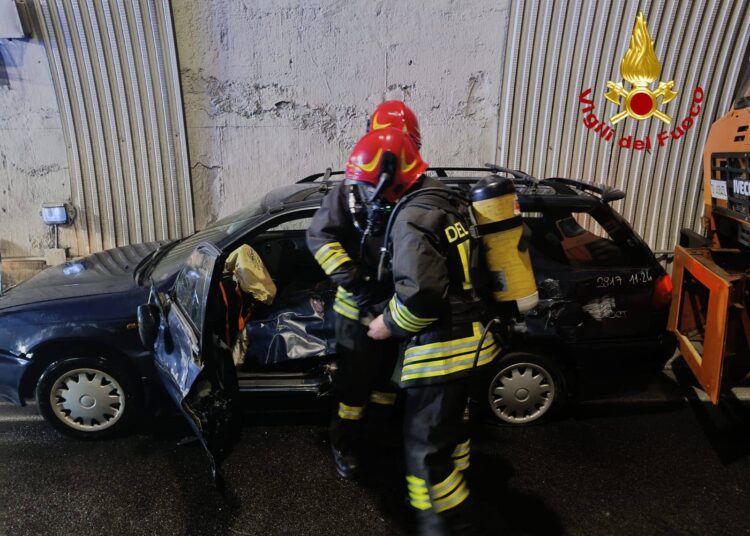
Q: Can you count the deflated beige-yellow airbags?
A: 1